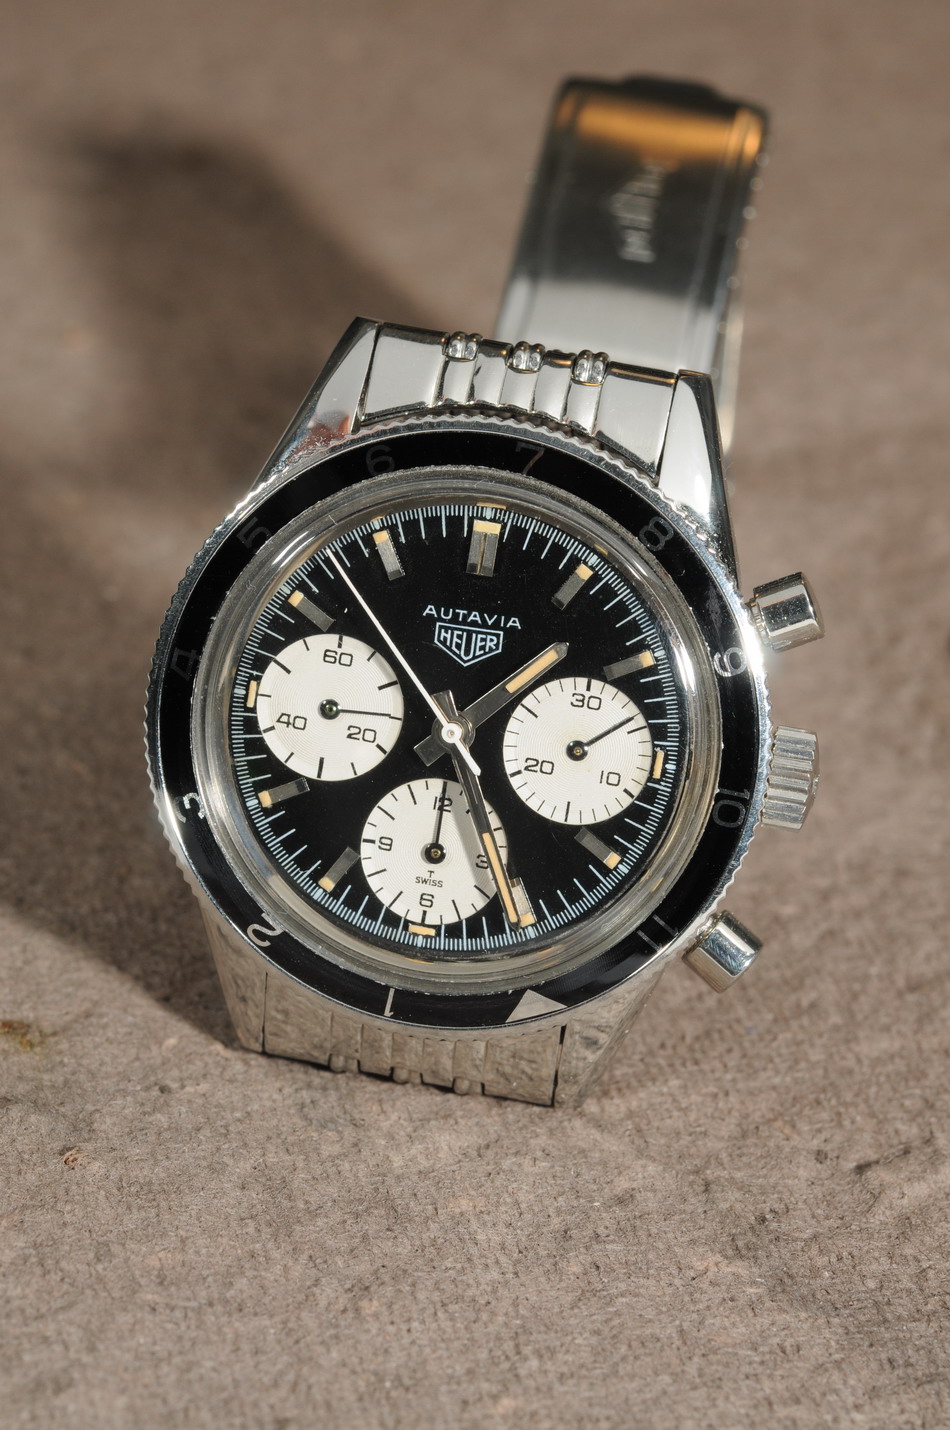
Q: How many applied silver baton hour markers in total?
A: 9